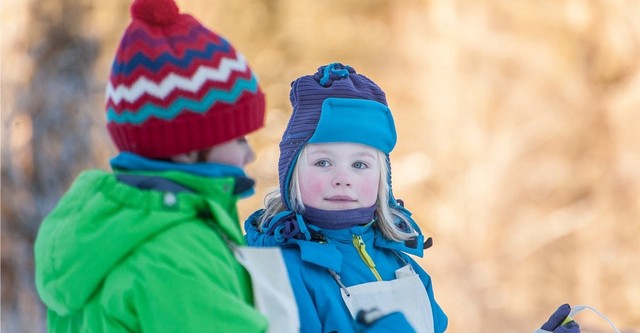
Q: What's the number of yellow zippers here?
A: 1